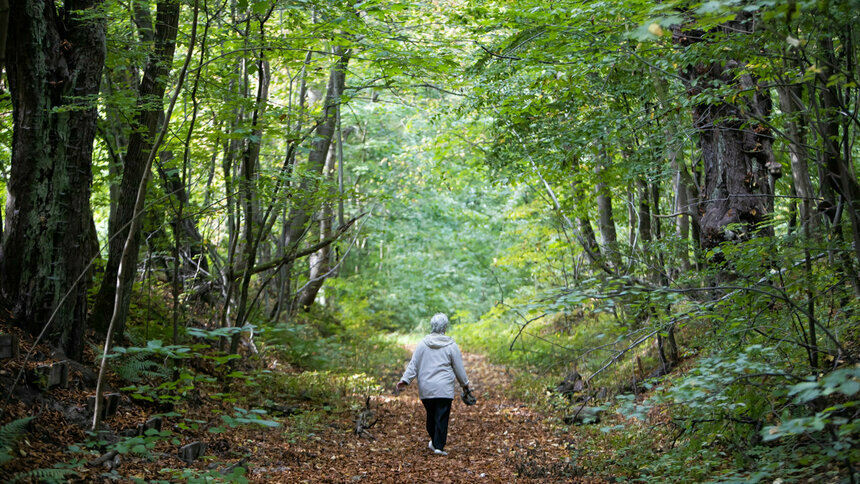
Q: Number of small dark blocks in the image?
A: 5